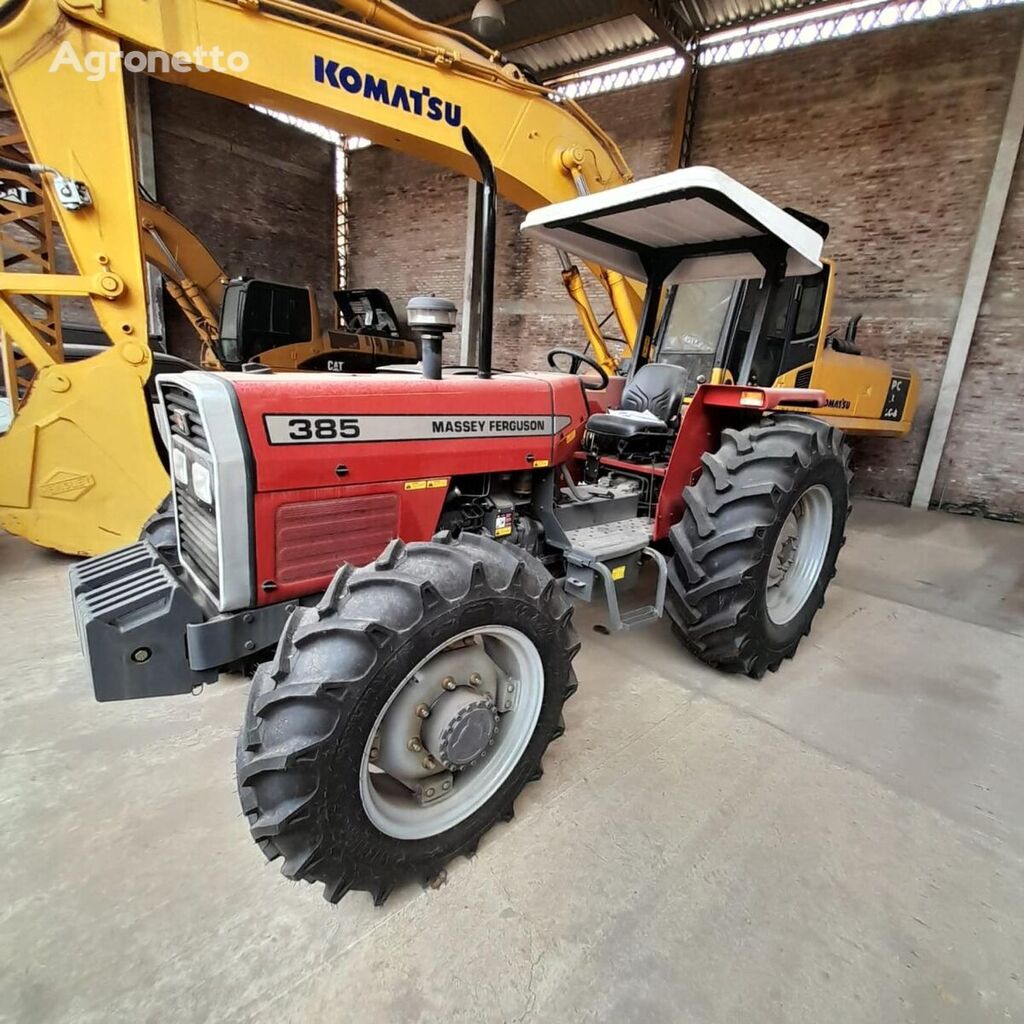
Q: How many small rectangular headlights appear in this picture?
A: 2